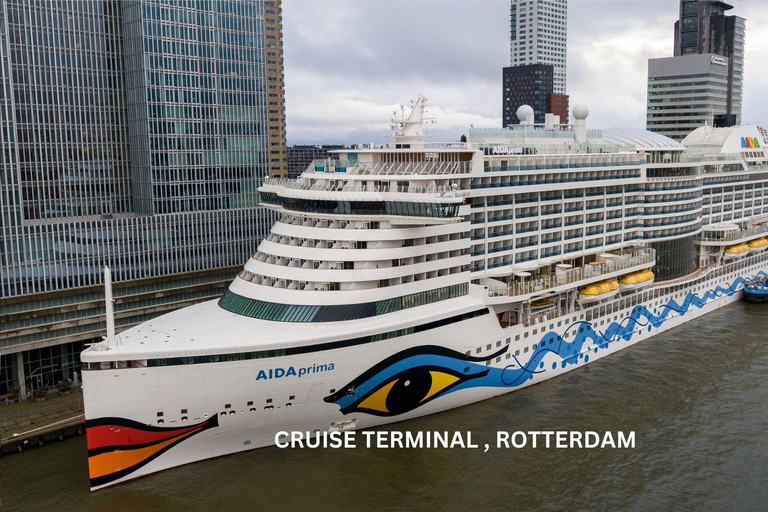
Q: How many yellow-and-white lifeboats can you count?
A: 4